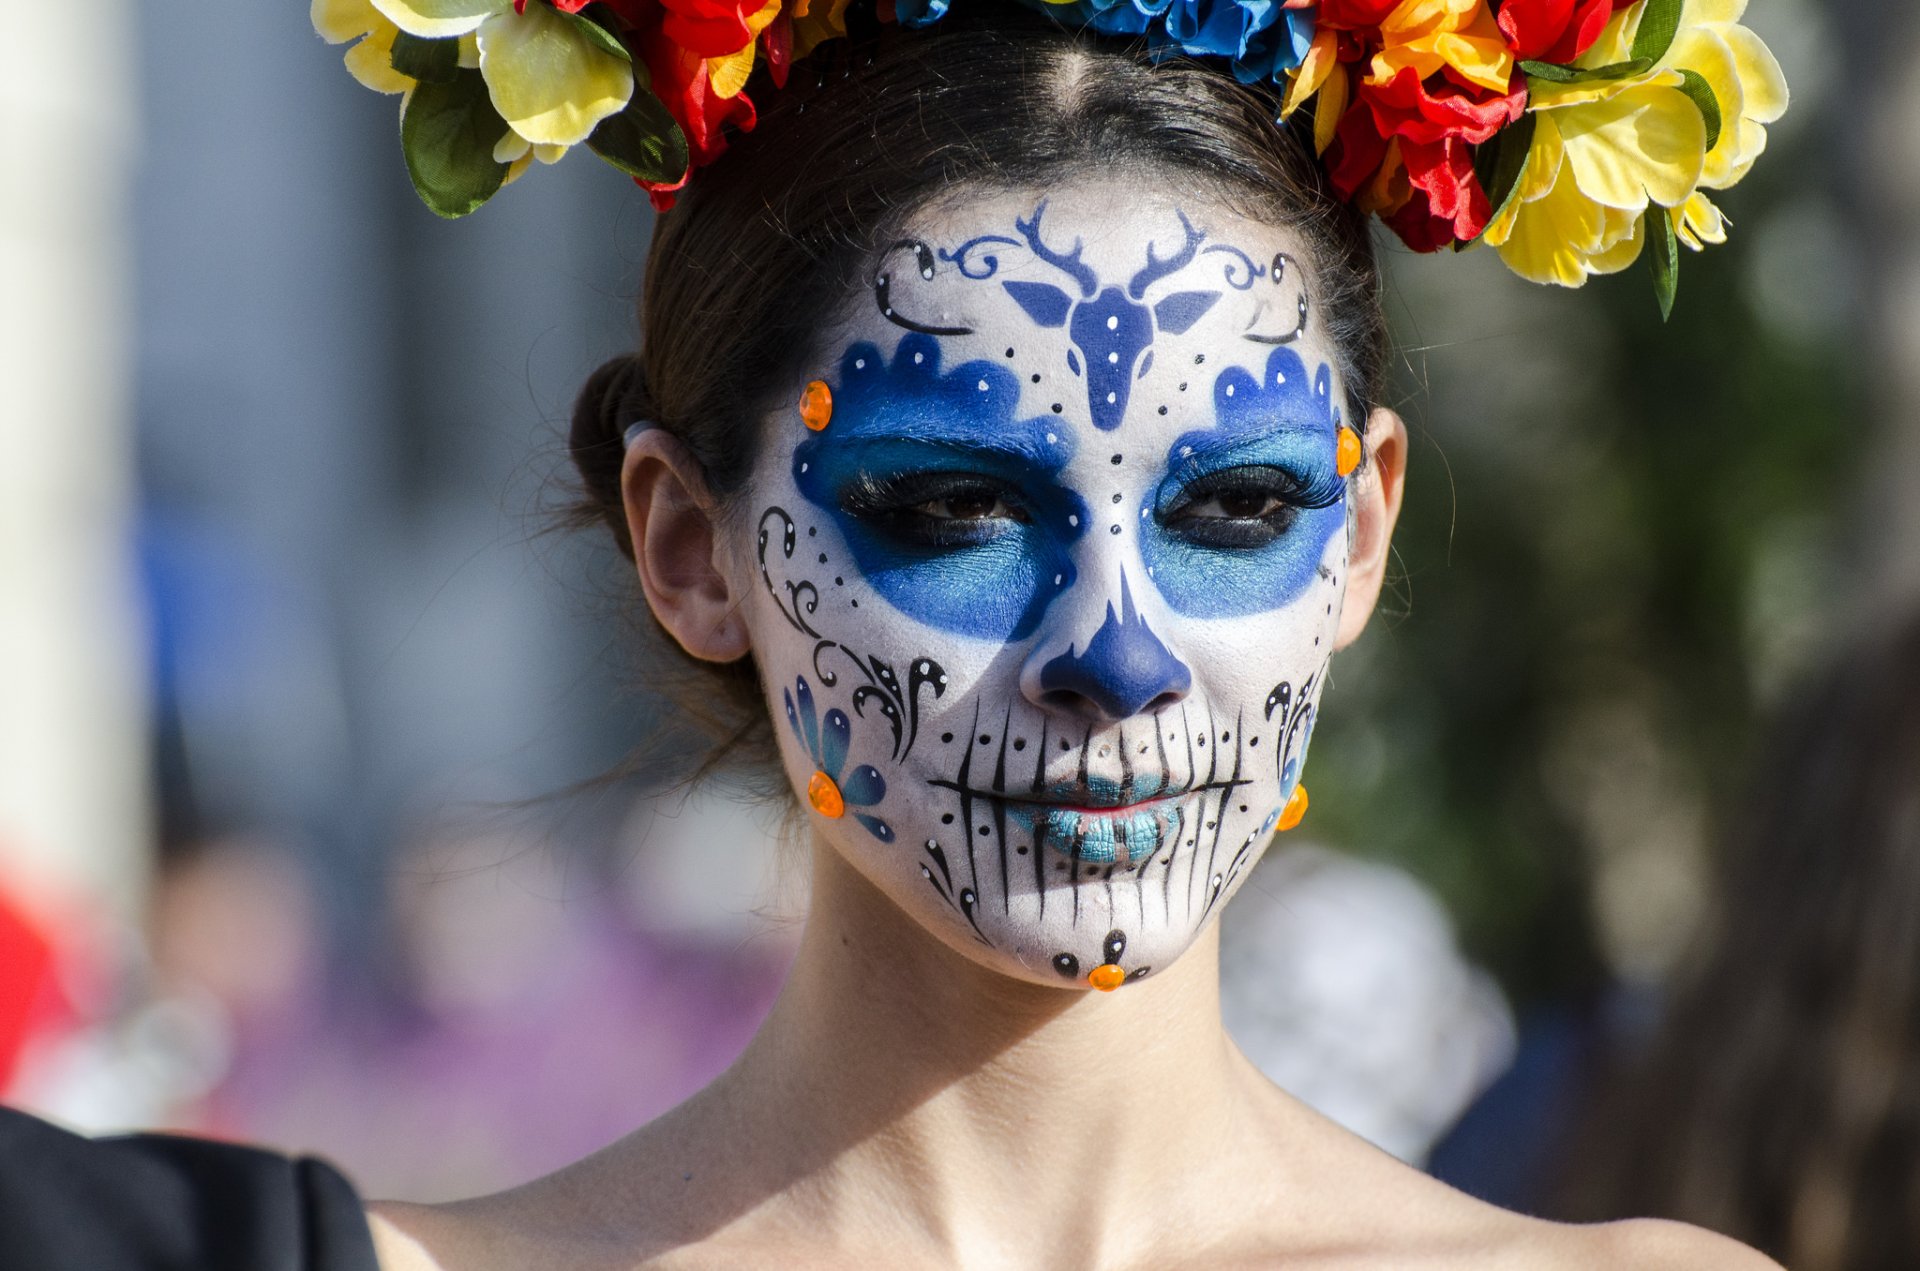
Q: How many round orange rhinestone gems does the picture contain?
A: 5